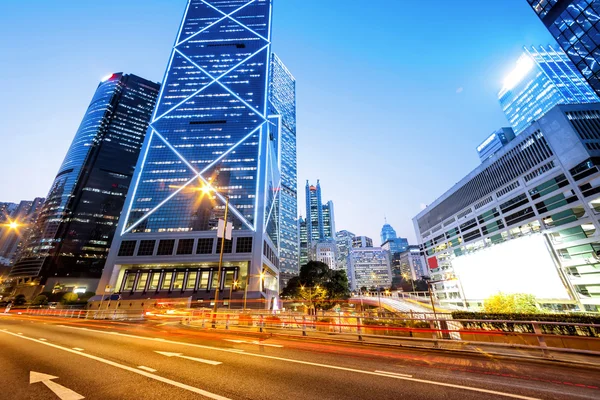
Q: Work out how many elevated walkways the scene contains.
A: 1